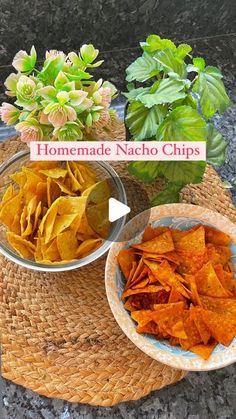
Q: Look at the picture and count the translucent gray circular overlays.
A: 1